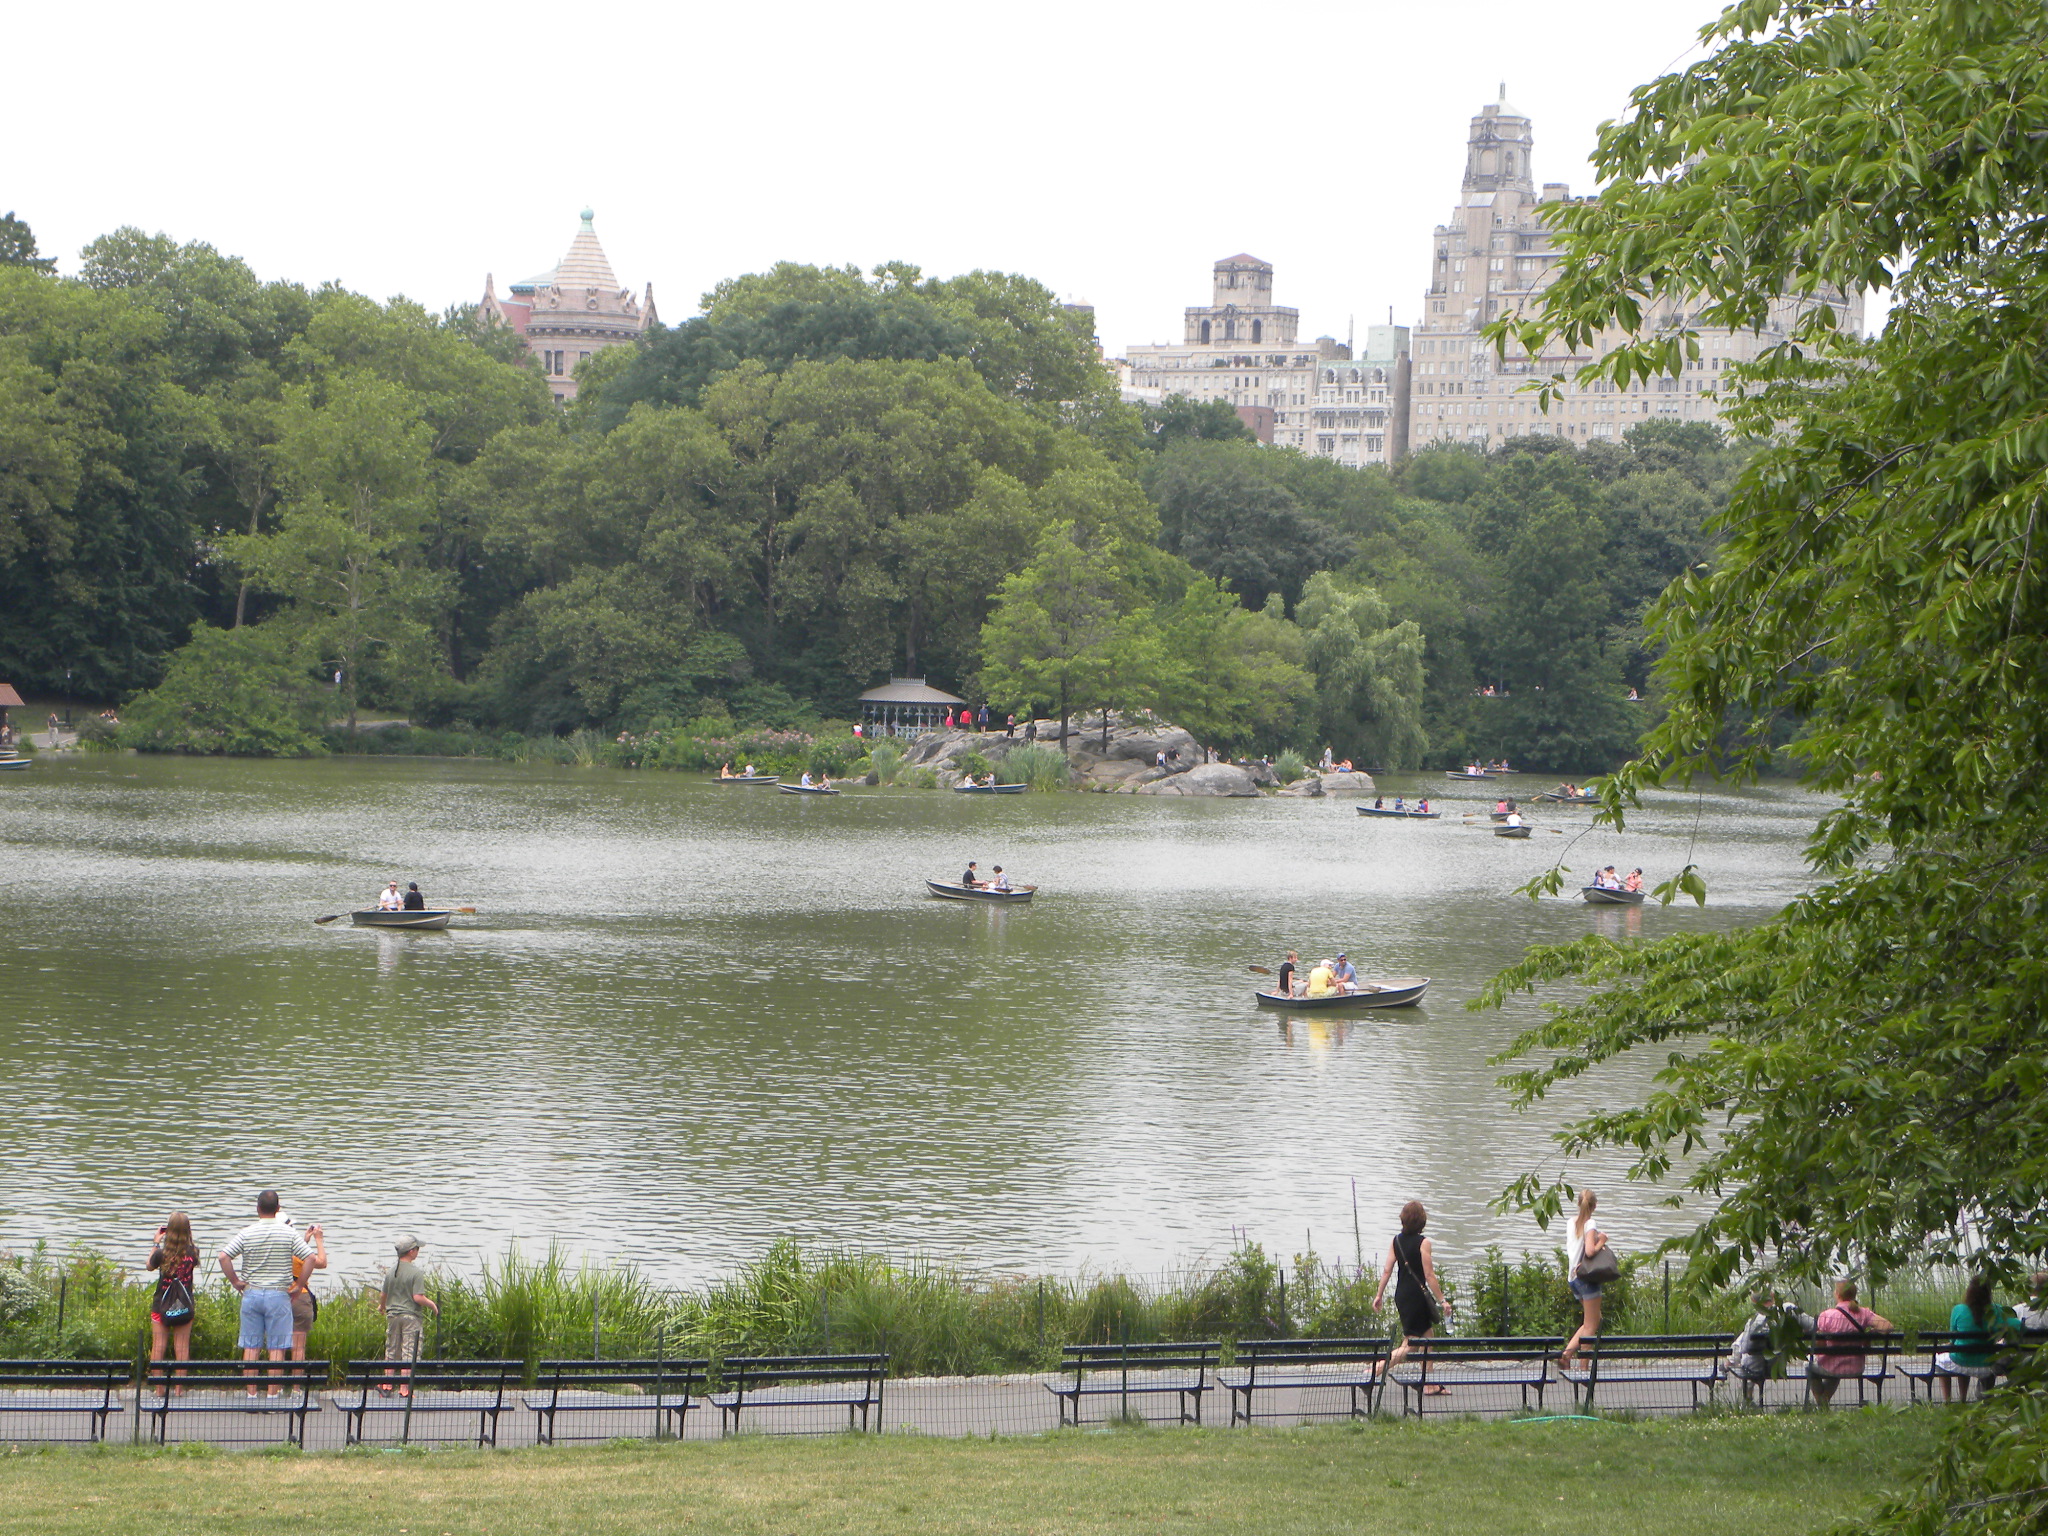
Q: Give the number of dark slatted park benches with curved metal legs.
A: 11